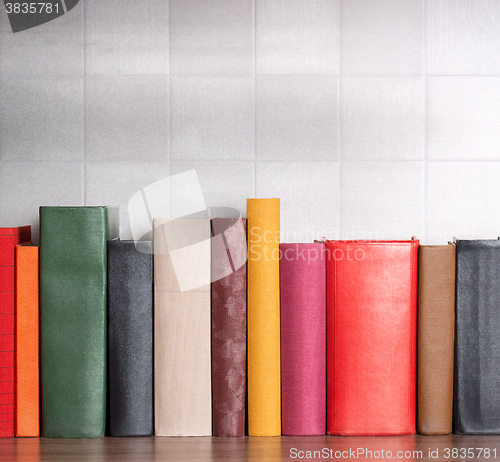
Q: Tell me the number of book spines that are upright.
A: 11